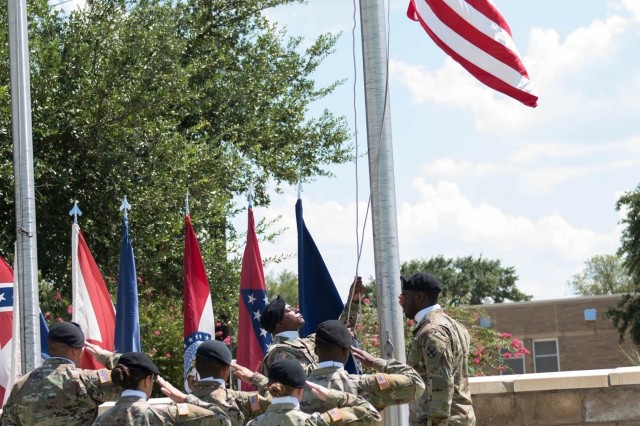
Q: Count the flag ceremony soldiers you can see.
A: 7